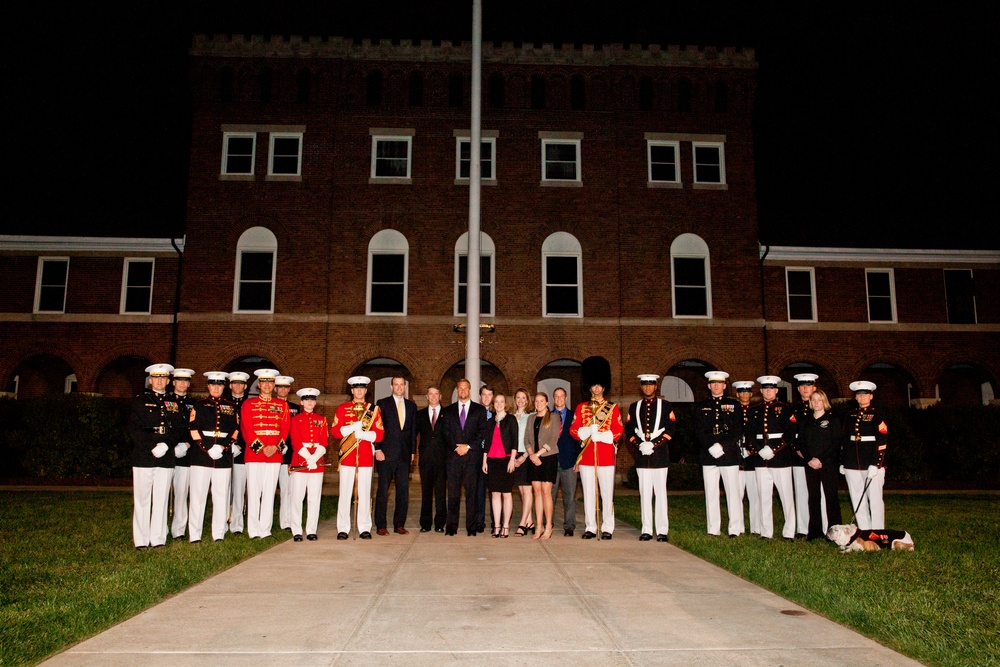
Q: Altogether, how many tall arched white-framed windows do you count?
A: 5